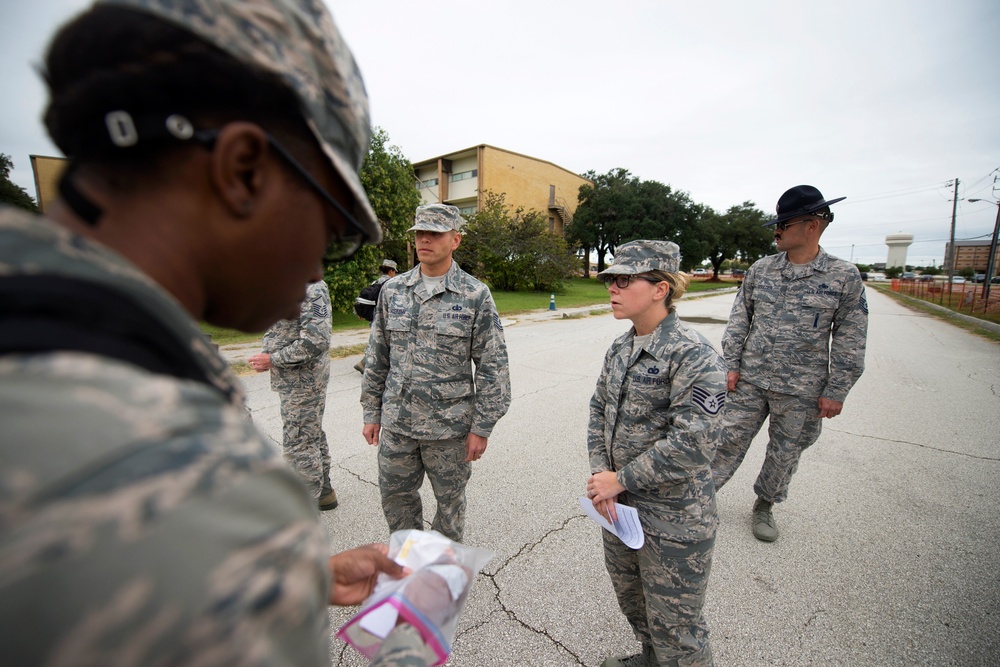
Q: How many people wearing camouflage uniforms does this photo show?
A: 6